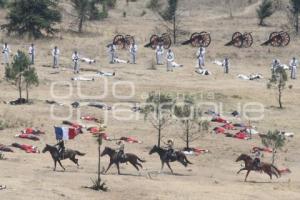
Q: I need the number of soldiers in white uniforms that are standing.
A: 12